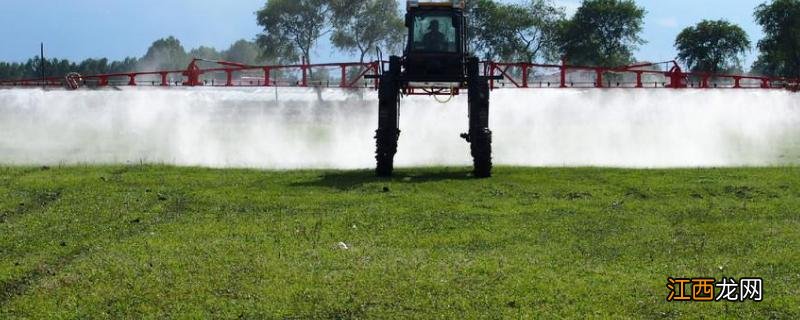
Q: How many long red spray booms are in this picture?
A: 2